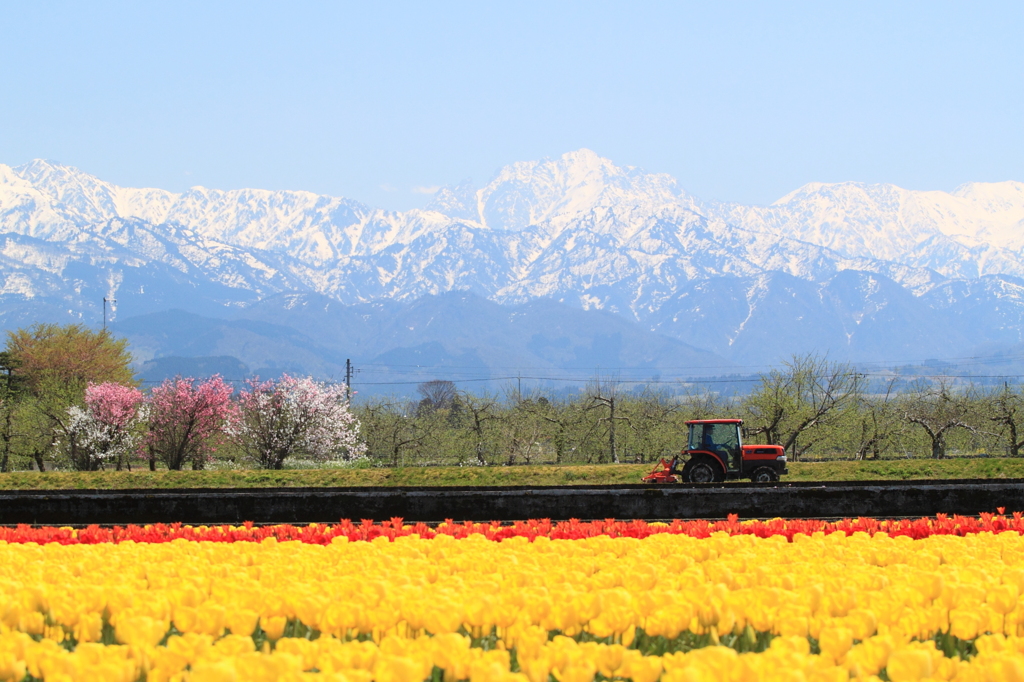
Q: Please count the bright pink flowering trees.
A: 2